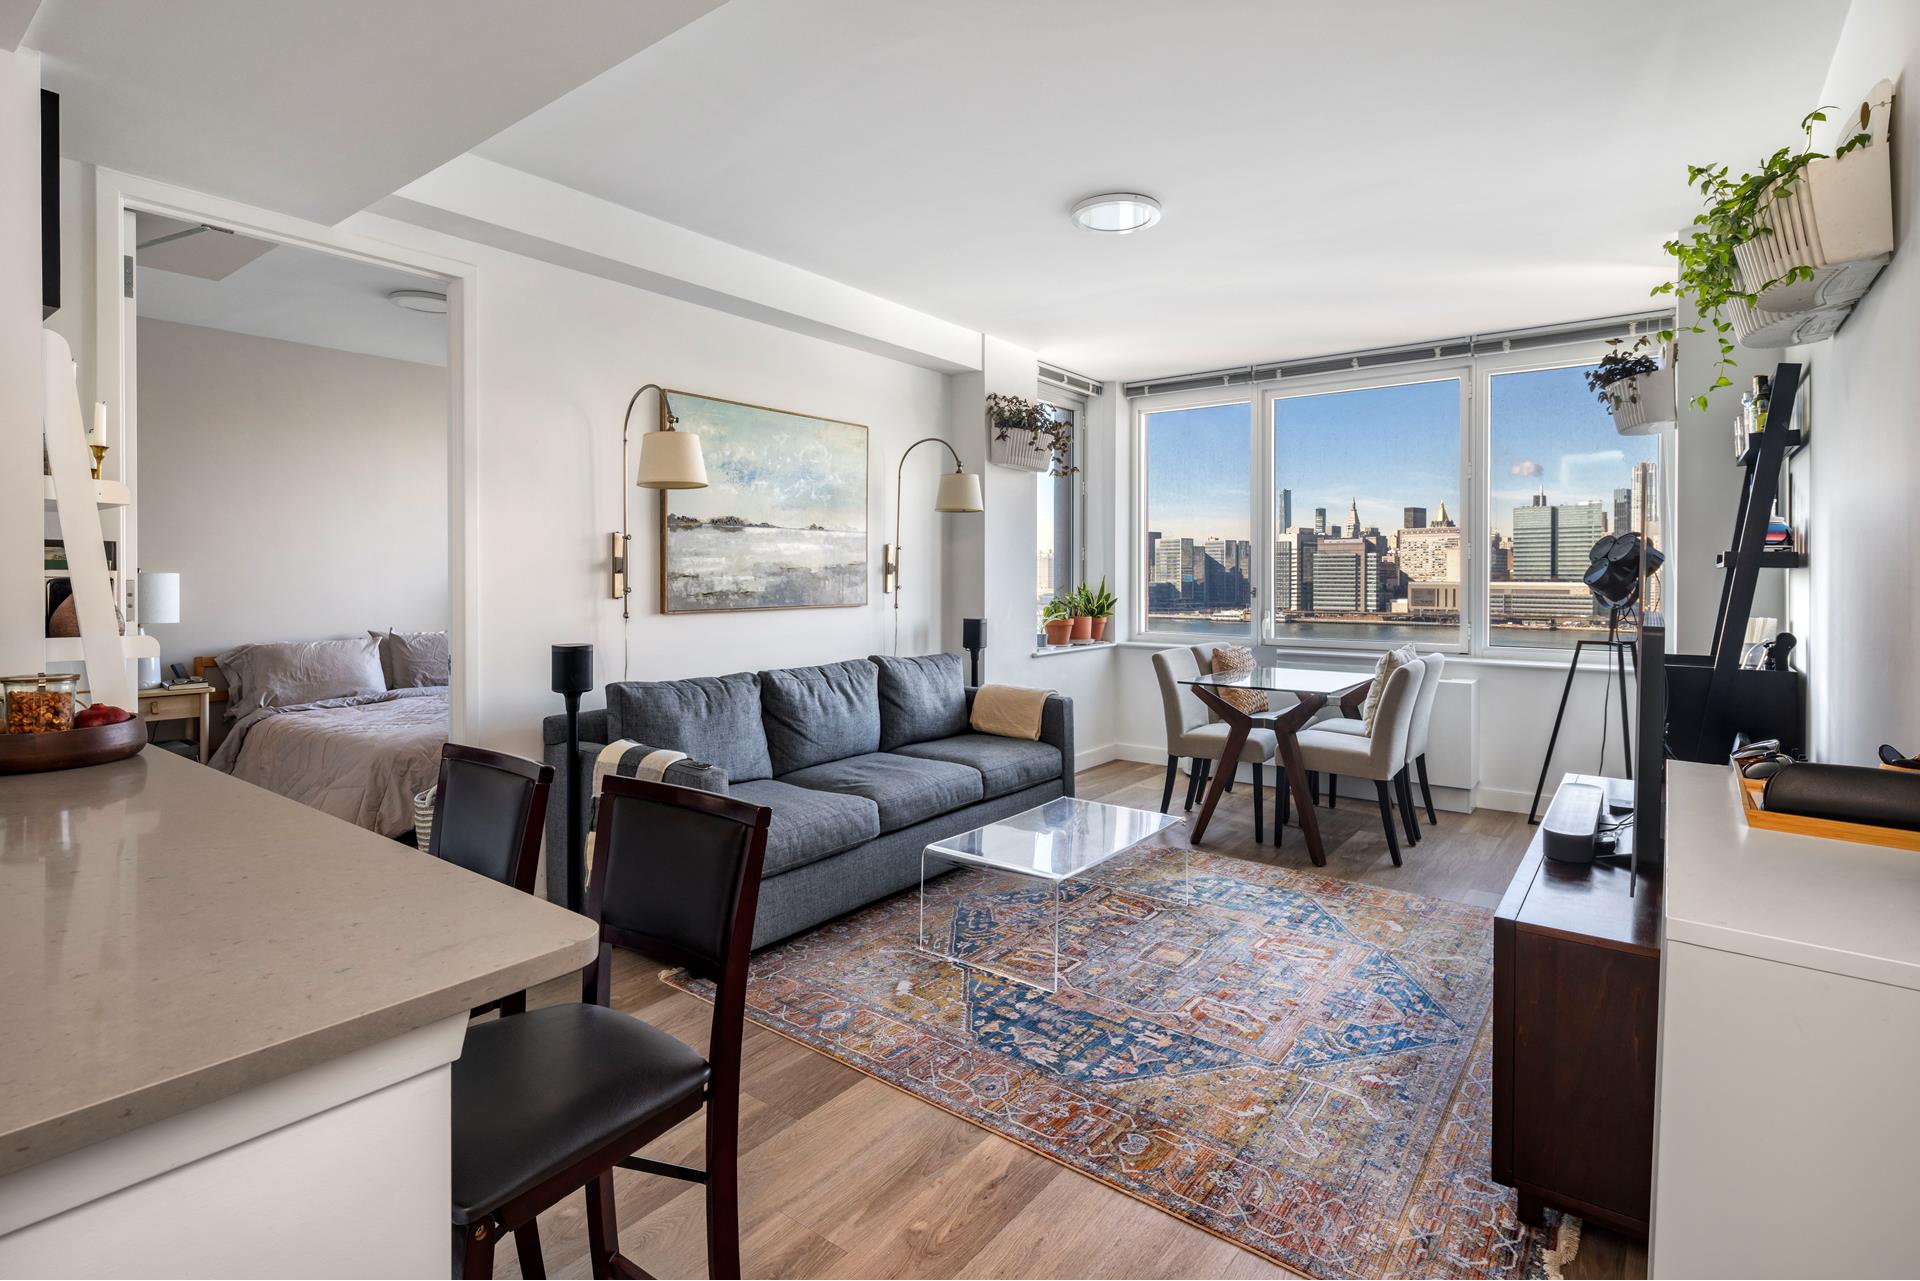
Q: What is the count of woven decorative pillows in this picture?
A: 1